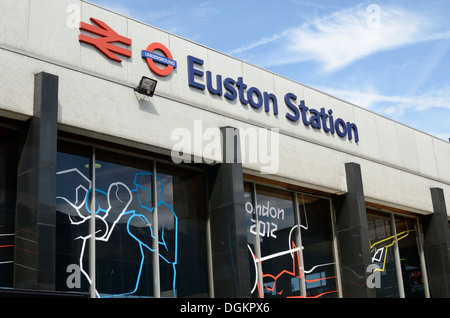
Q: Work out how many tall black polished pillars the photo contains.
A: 4